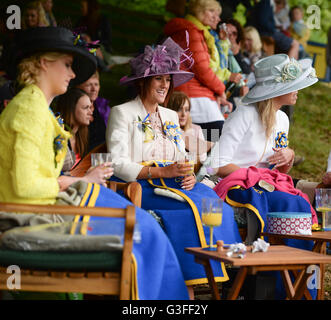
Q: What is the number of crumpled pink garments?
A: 1